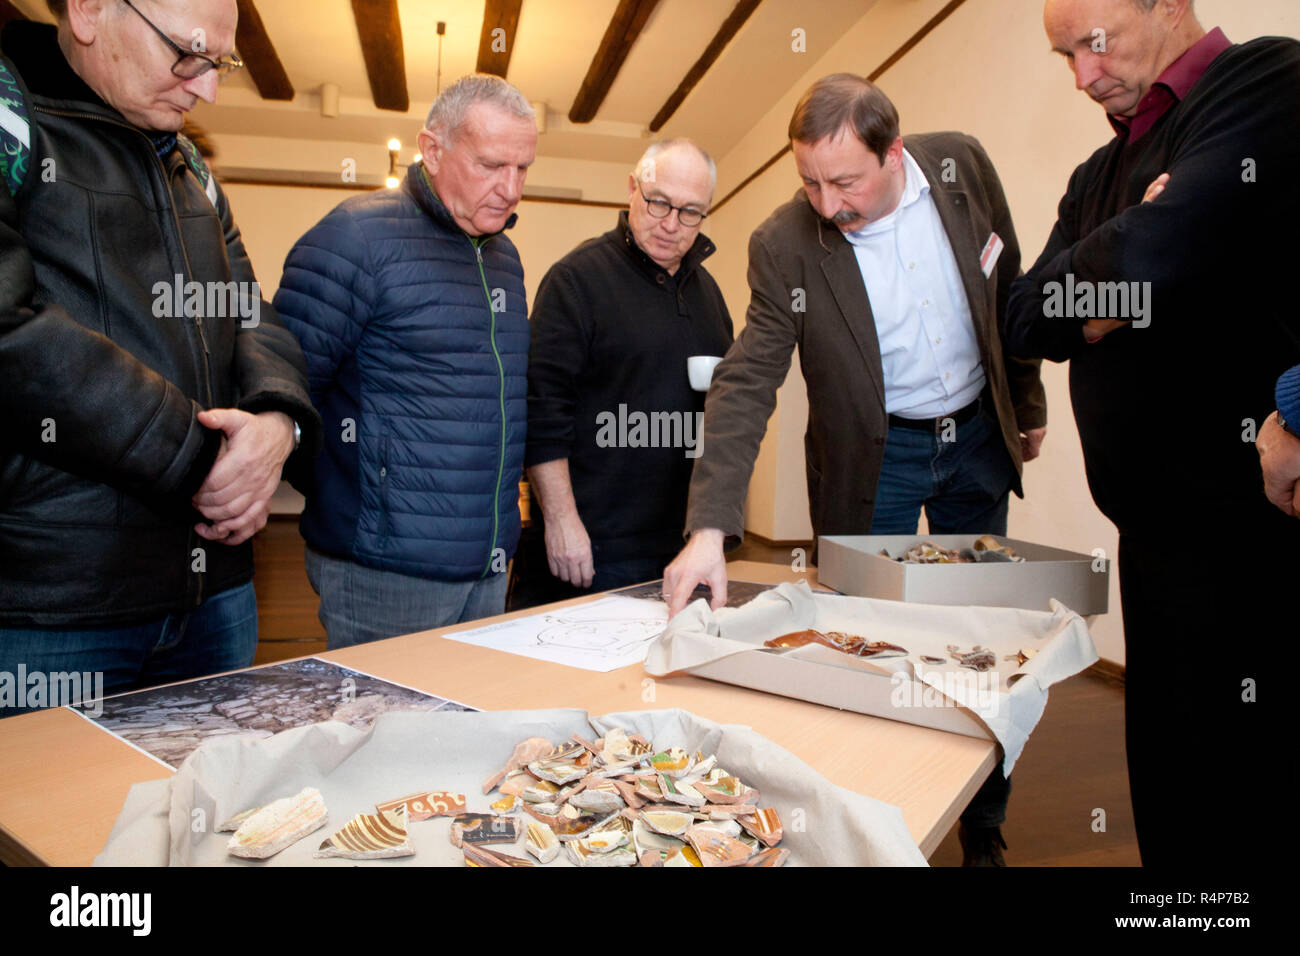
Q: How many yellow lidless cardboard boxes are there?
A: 0